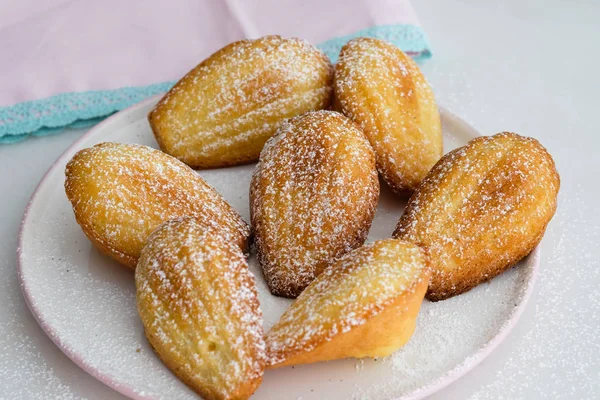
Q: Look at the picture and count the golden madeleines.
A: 7